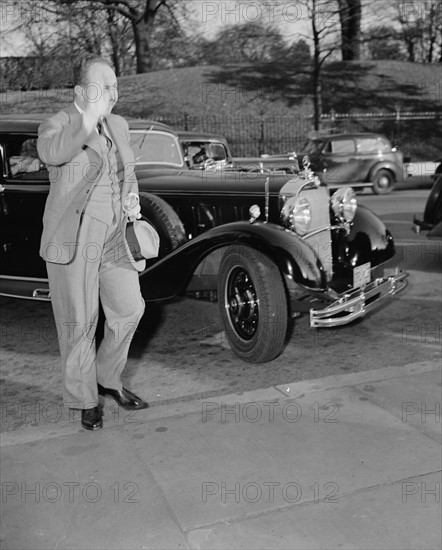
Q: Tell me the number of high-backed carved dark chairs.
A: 0